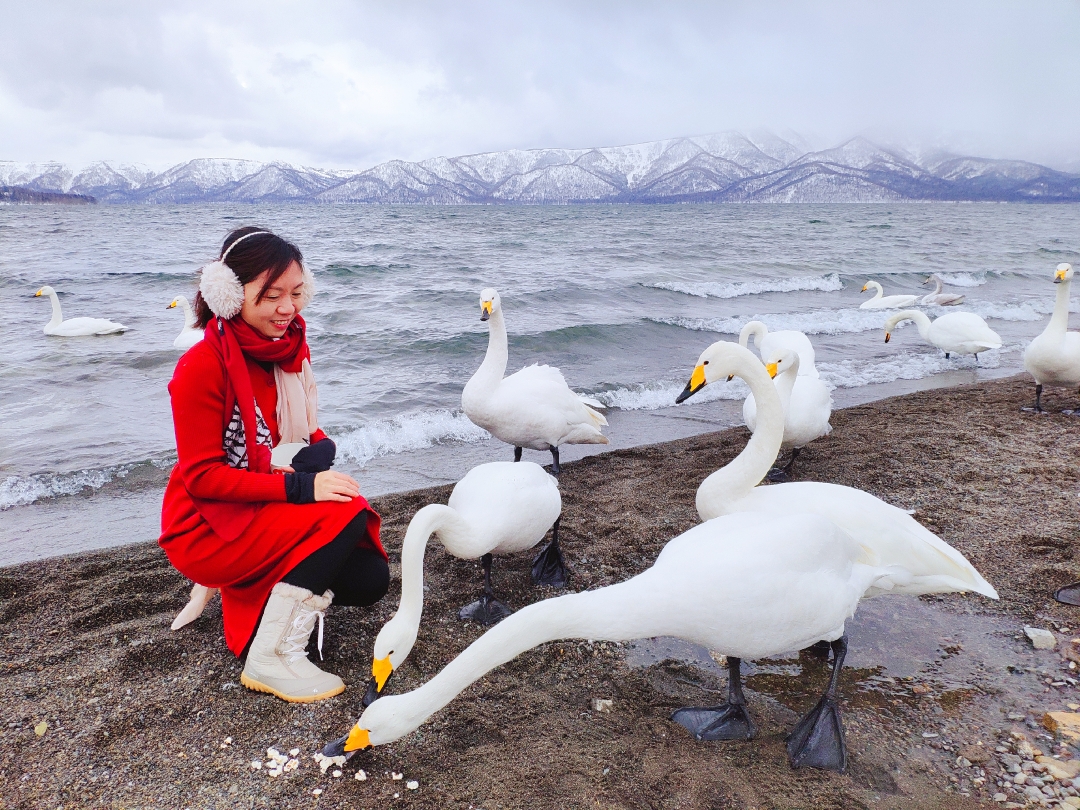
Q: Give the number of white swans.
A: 12